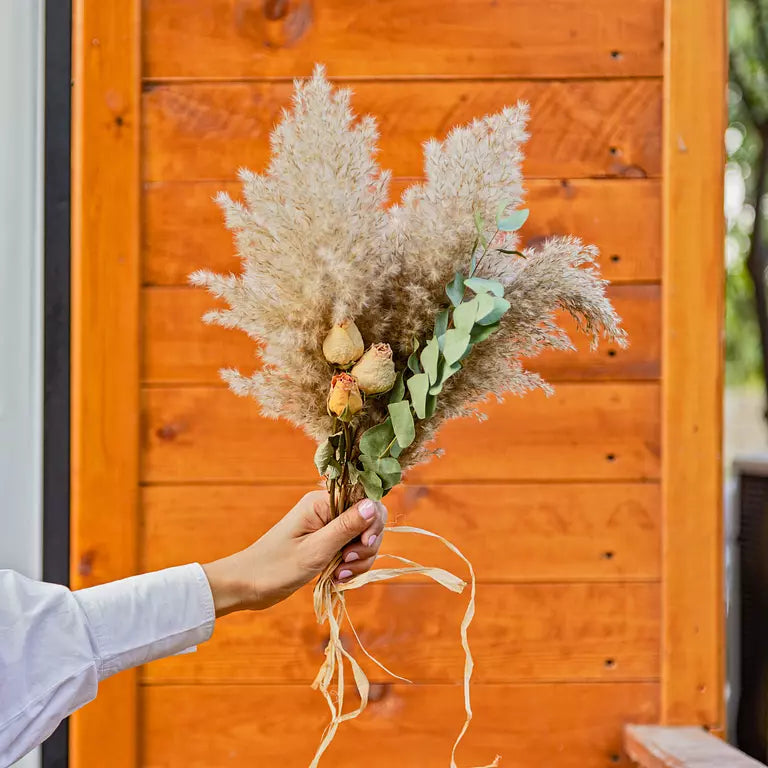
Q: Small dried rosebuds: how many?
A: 3